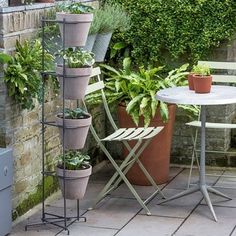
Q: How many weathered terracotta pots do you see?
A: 4